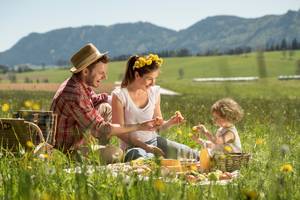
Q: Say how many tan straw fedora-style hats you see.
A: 1